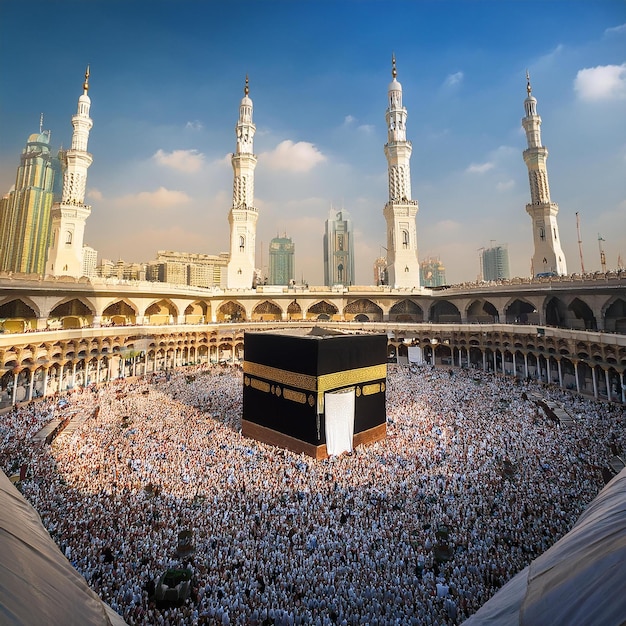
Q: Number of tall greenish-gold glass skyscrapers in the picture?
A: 1